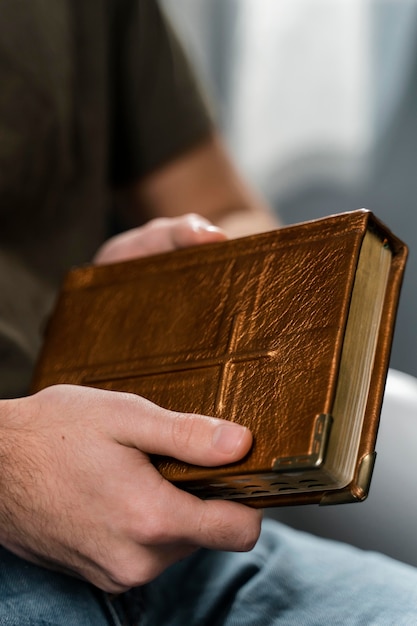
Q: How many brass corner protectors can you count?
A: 2